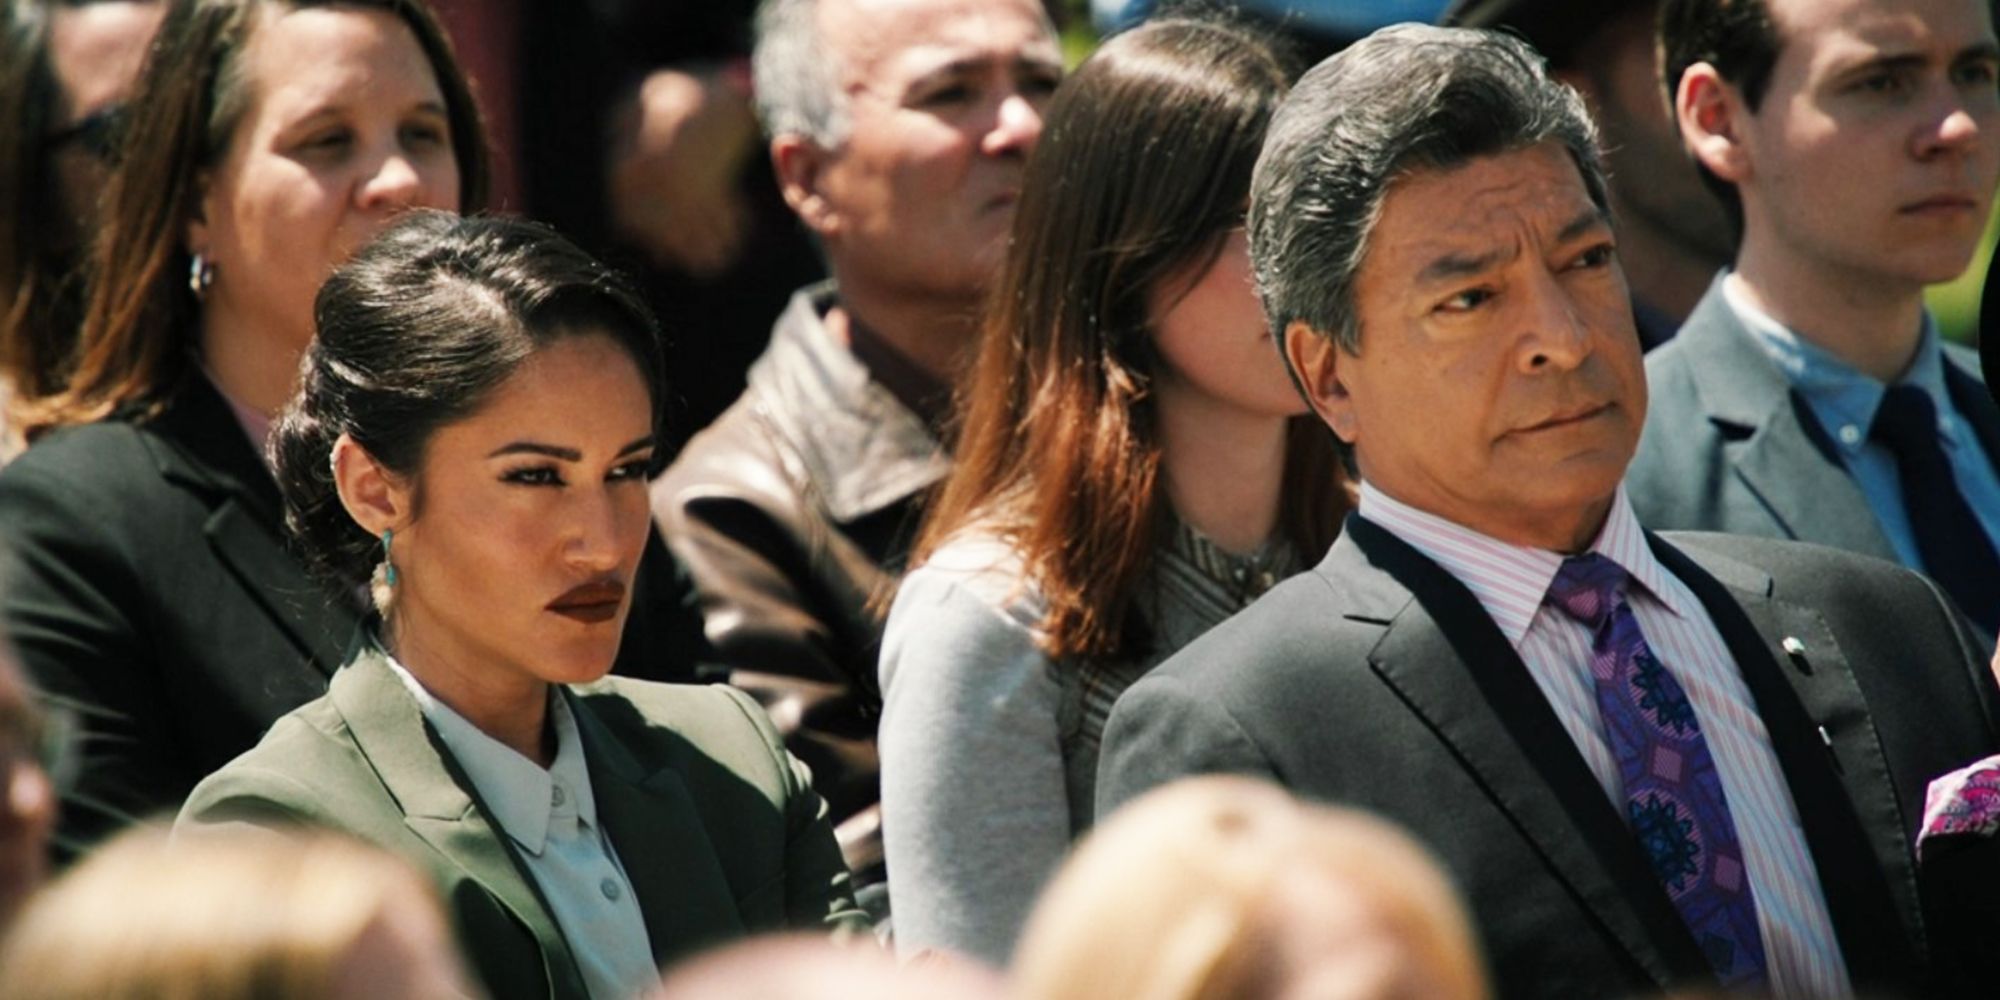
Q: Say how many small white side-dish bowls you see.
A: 0